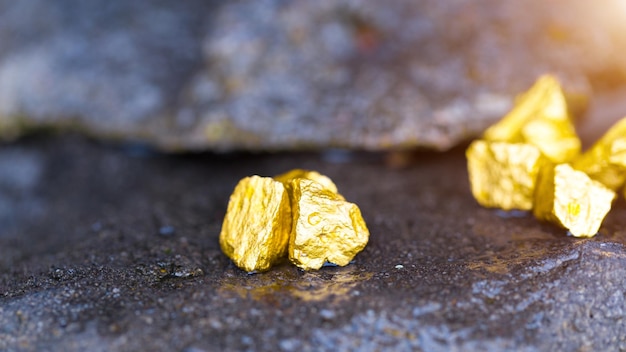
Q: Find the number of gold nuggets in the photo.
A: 7